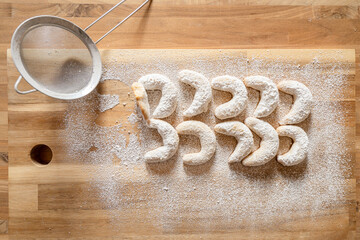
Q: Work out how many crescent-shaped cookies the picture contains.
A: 10